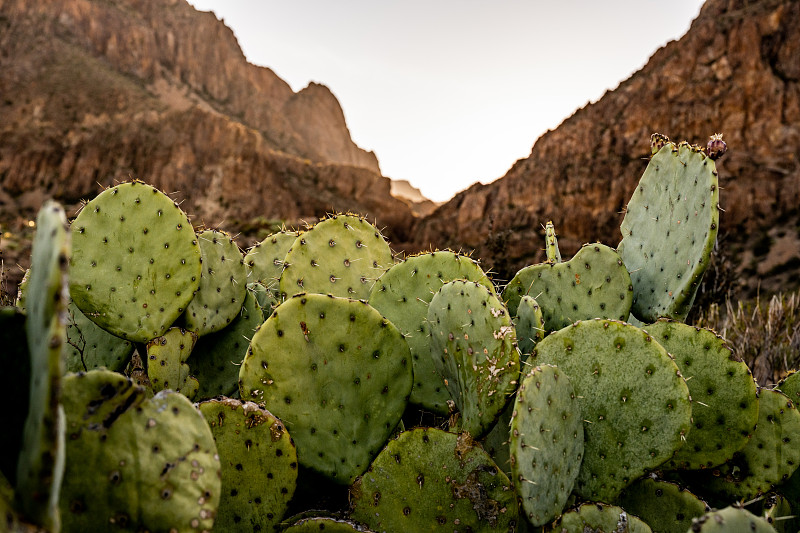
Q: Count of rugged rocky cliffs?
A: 2